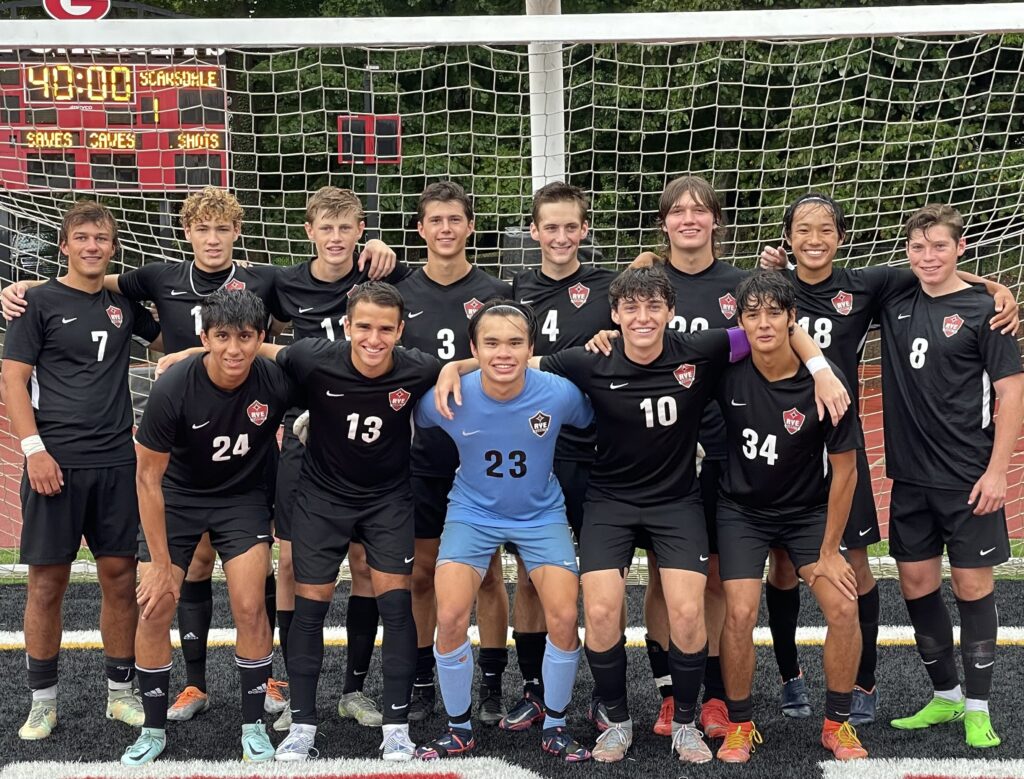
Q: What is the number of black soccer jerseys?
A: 12